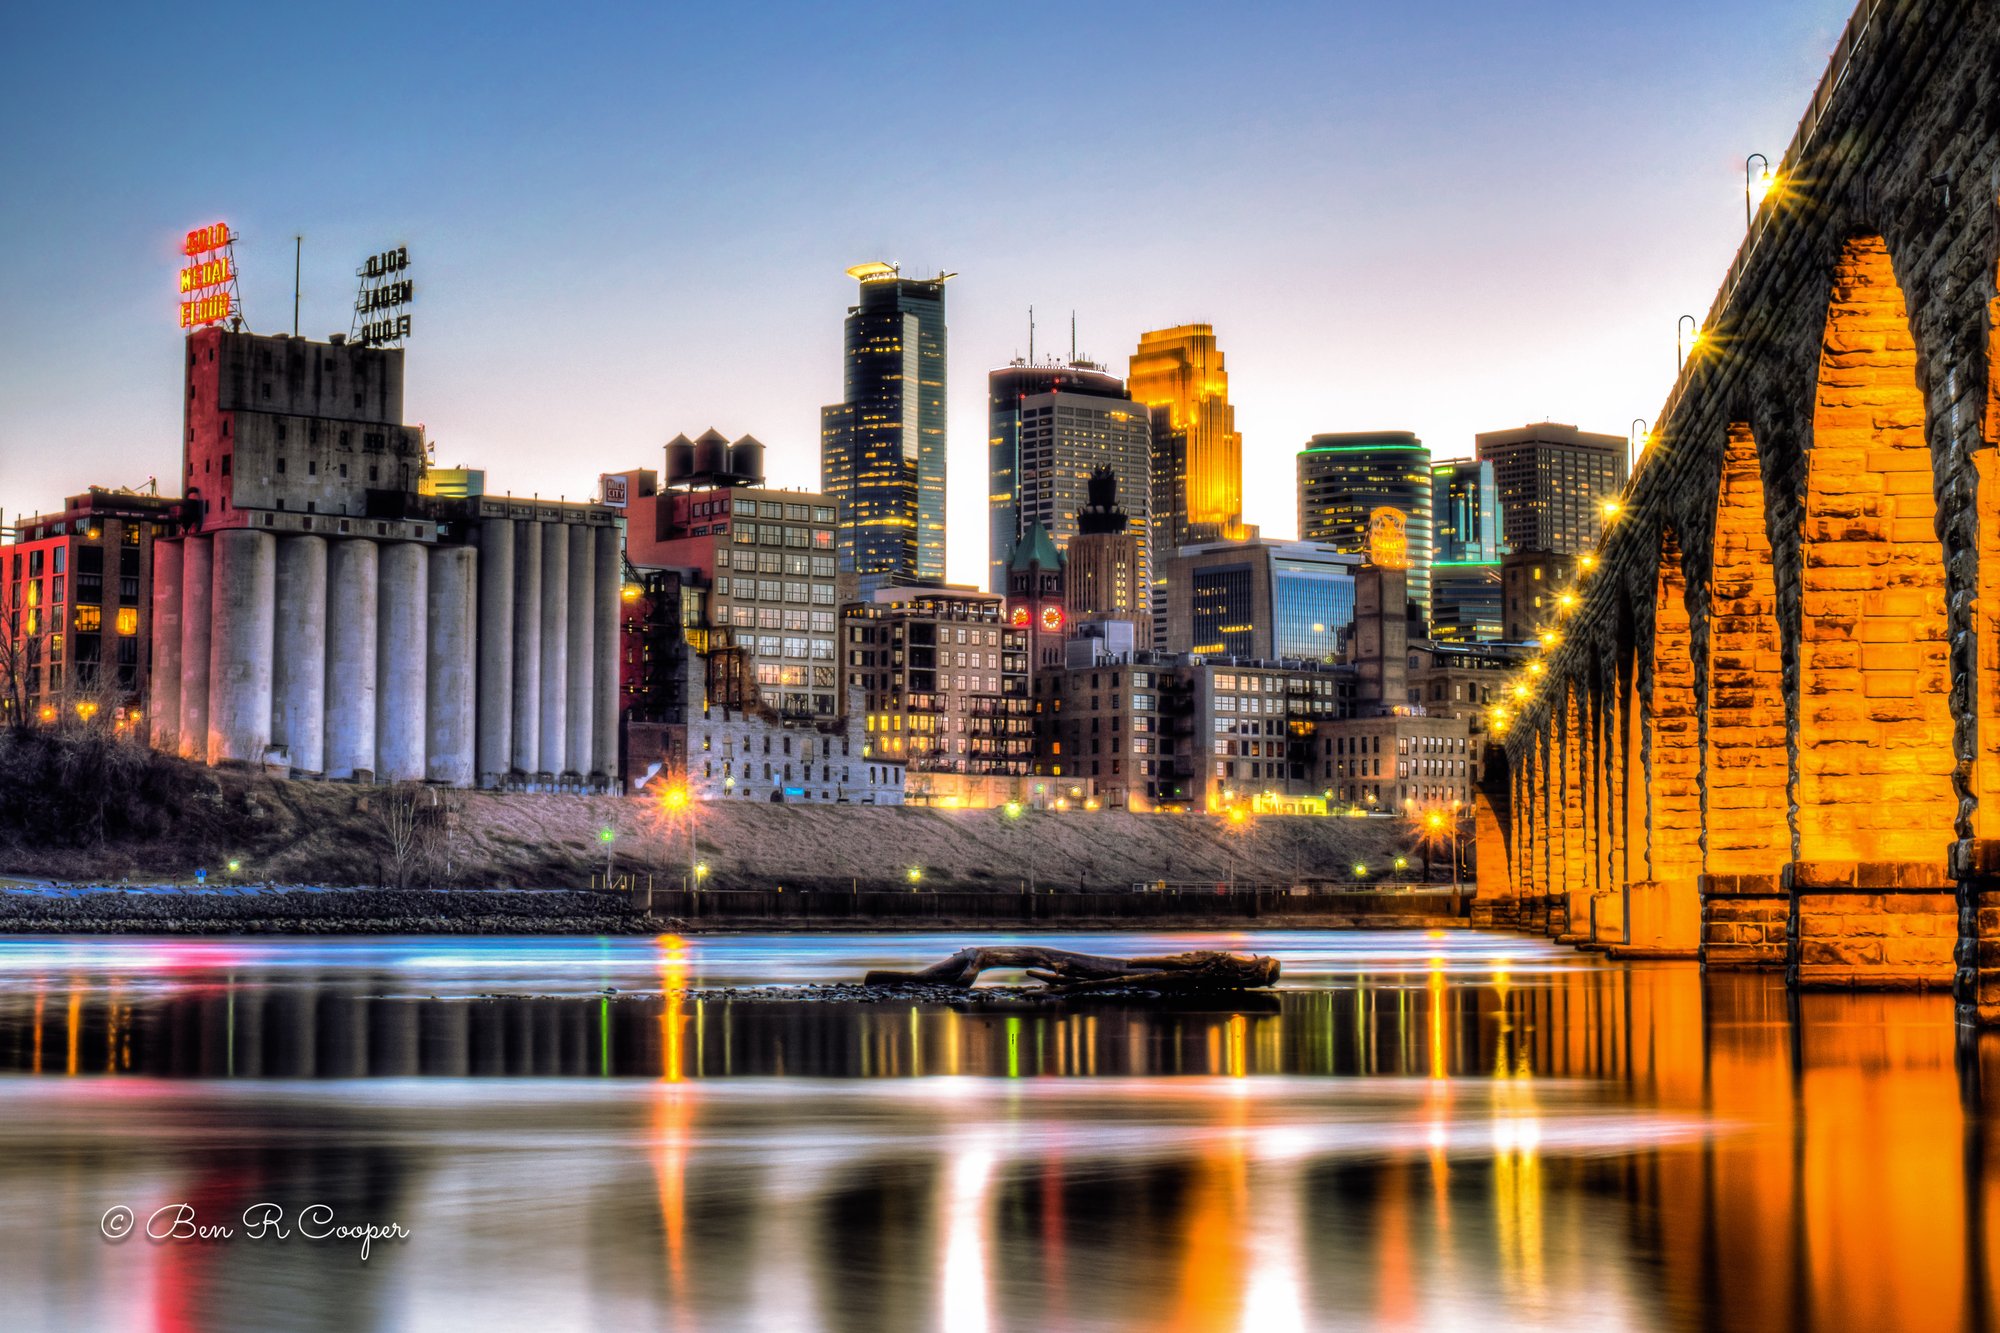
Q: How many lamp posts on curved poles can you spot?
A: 3